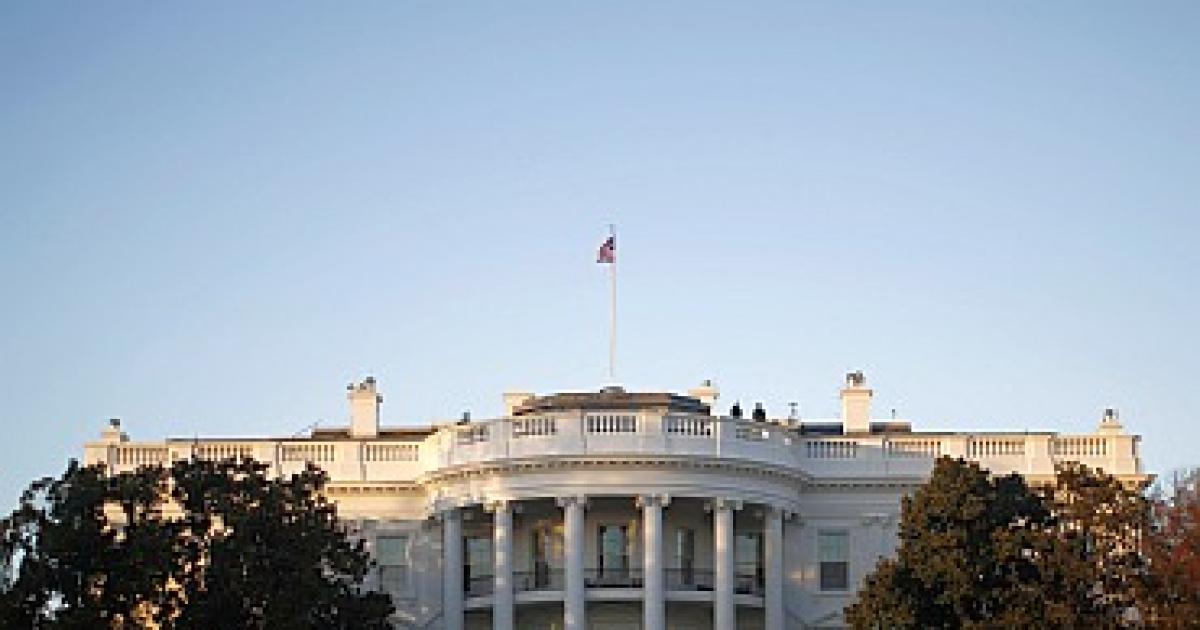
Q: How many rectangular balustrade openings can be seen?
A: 13